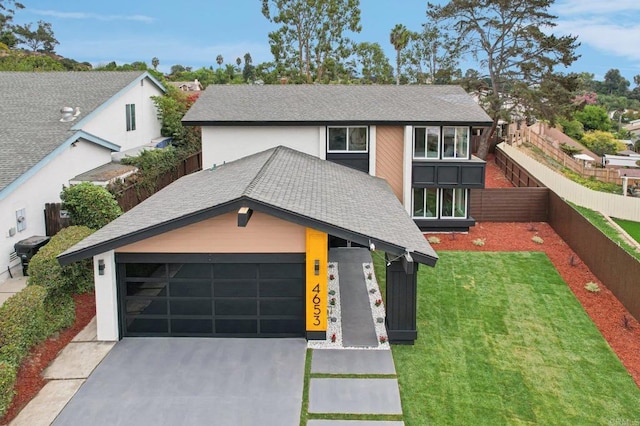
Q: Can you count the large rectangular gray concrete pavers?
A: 3